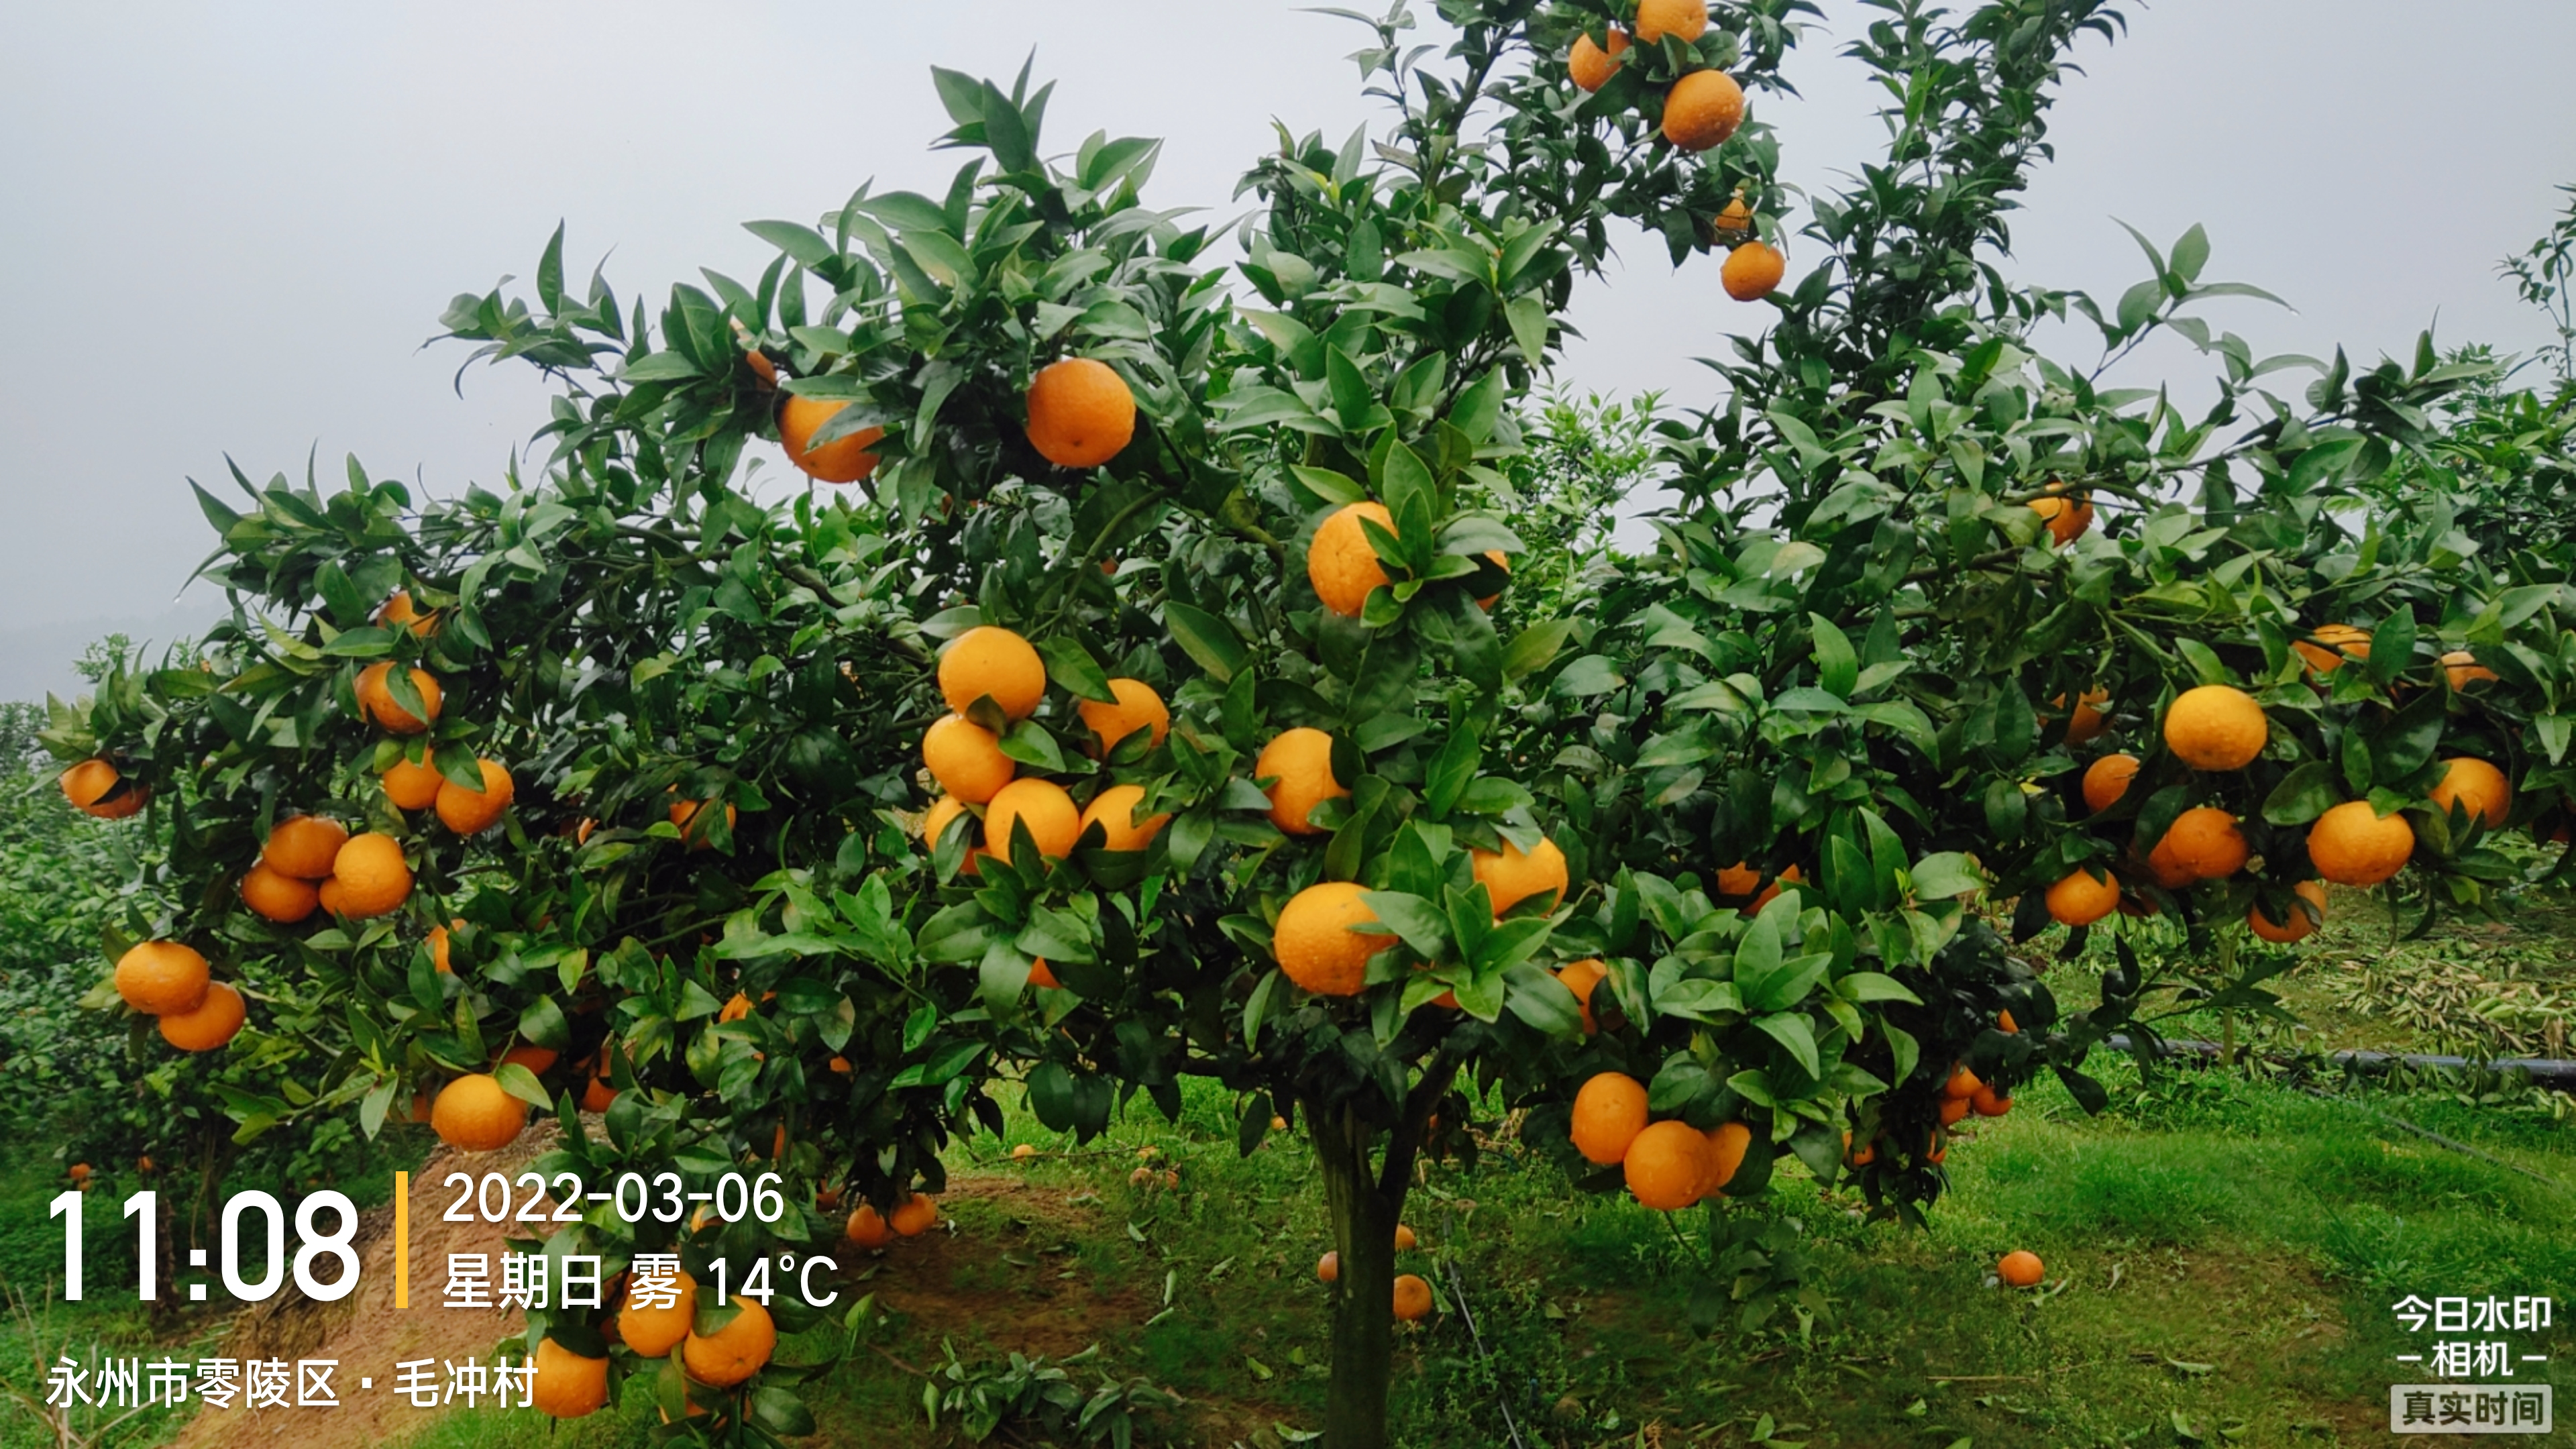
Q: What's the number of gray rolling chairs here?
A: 0